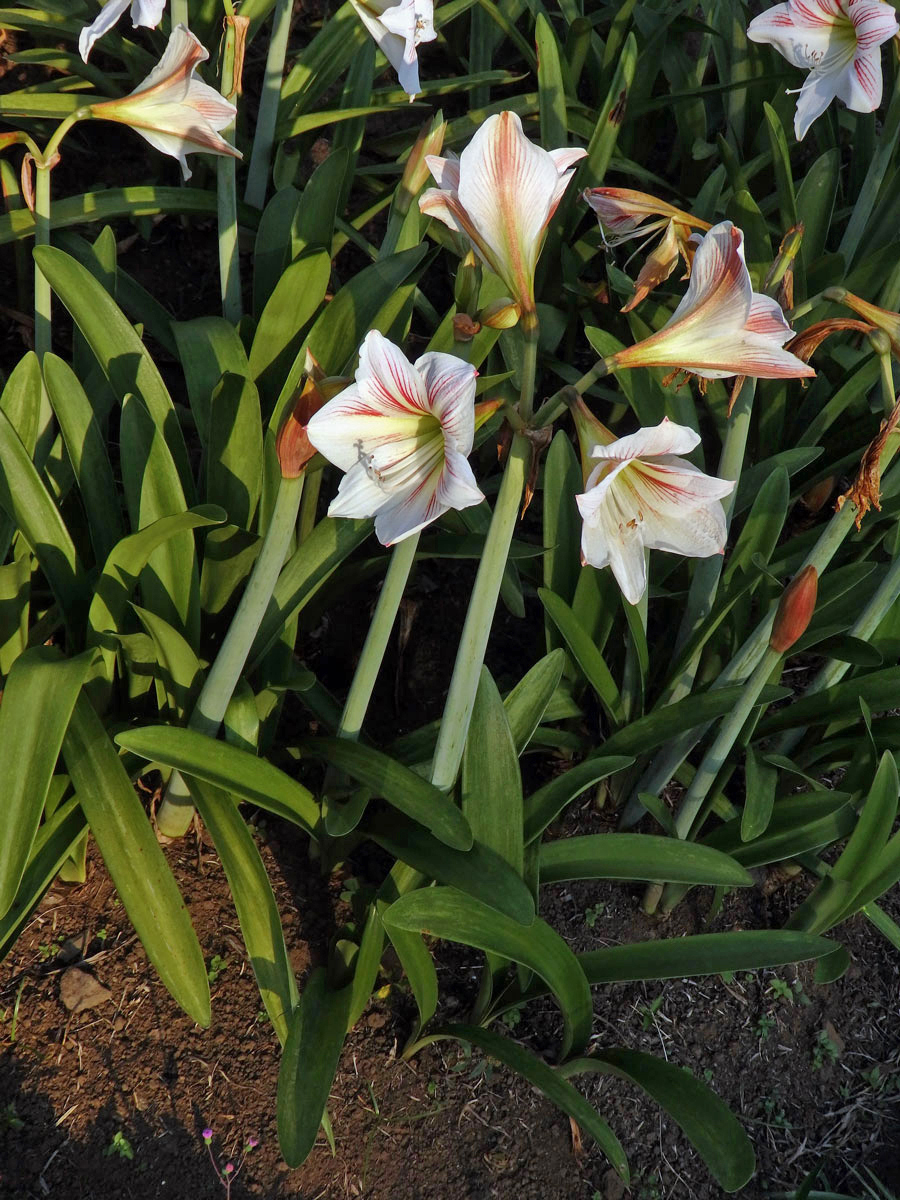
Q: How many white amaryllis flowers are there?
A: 8